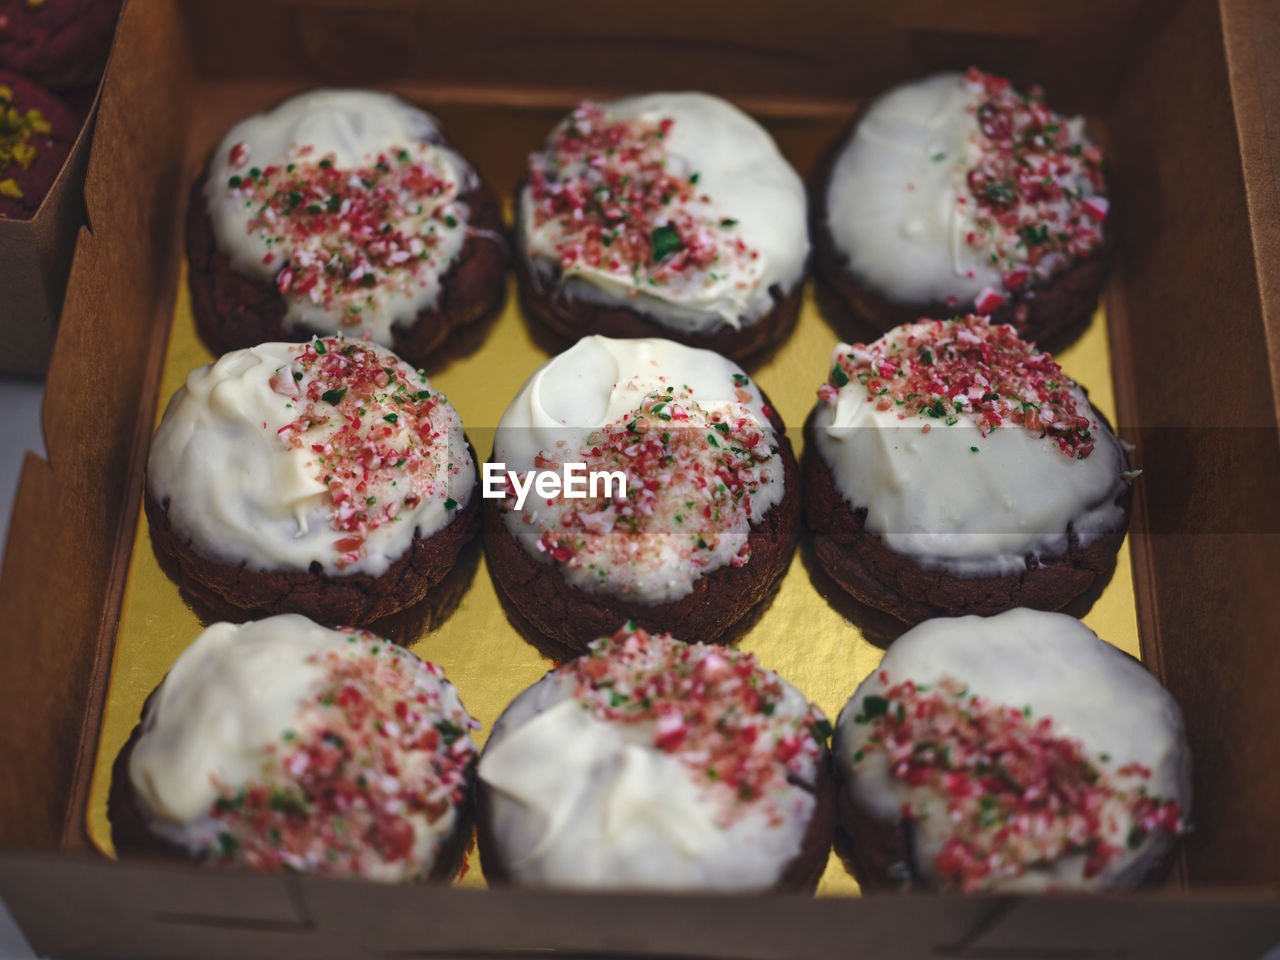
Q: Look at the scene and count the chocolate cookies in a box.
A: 9